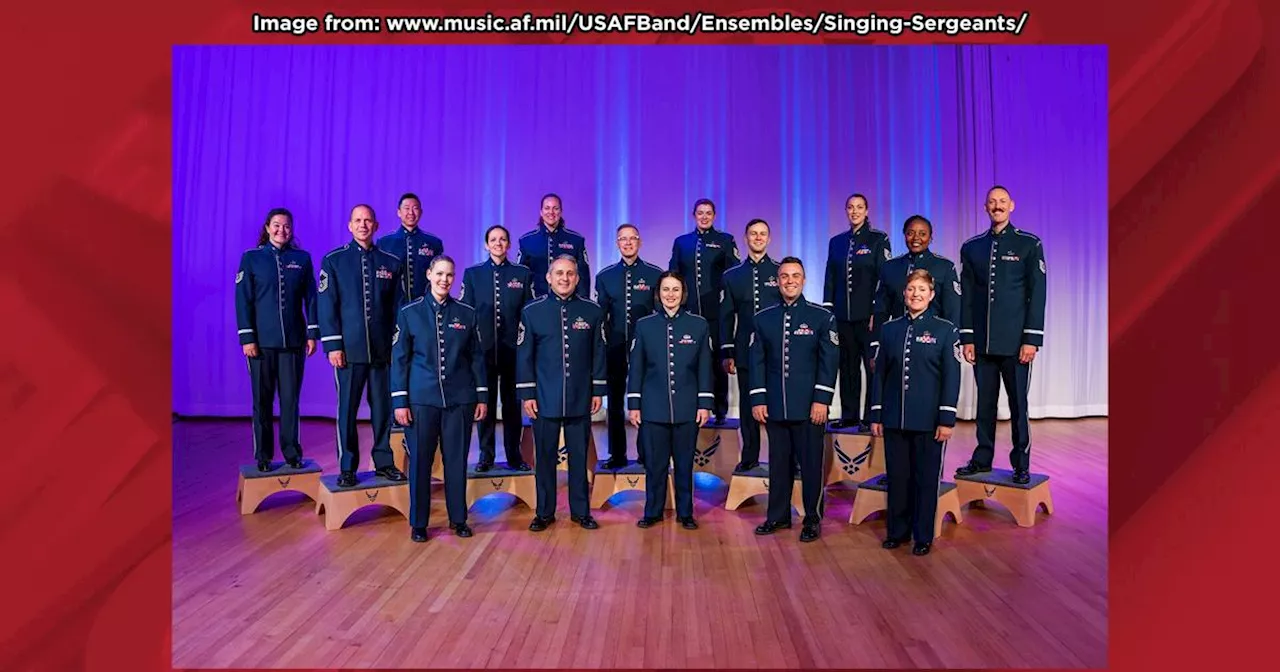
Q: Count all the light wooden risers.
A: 11